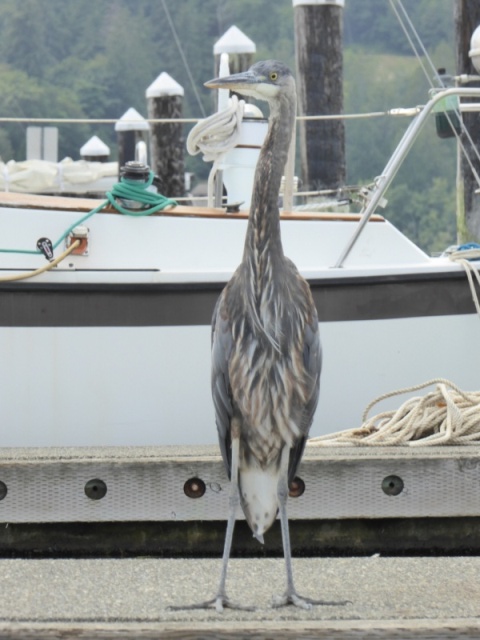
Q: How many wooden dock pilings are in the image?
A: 6